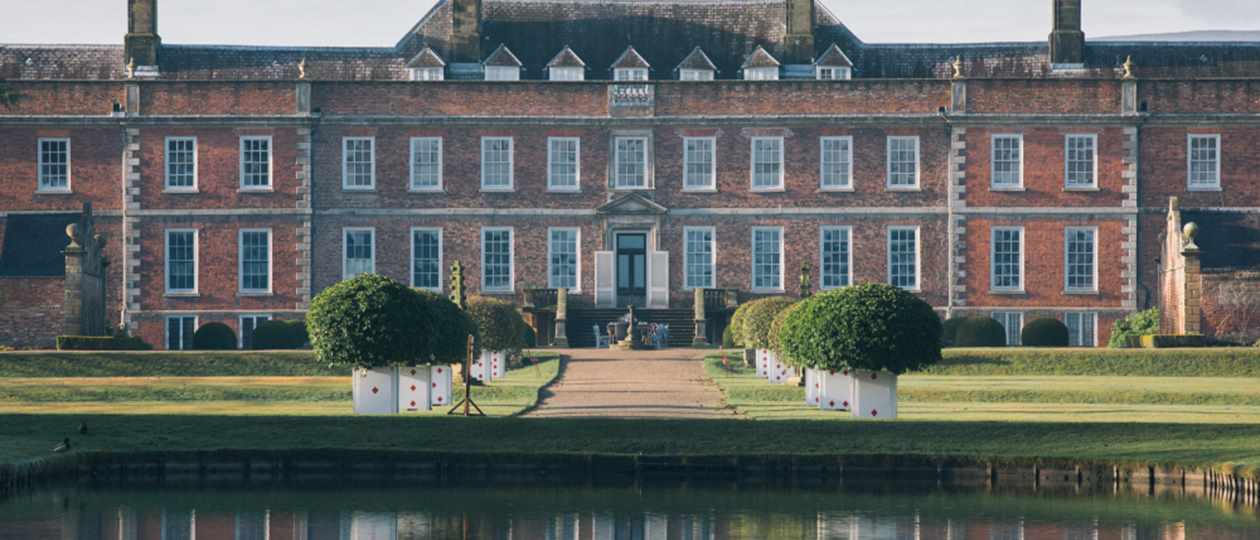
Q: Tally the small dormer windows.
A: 7